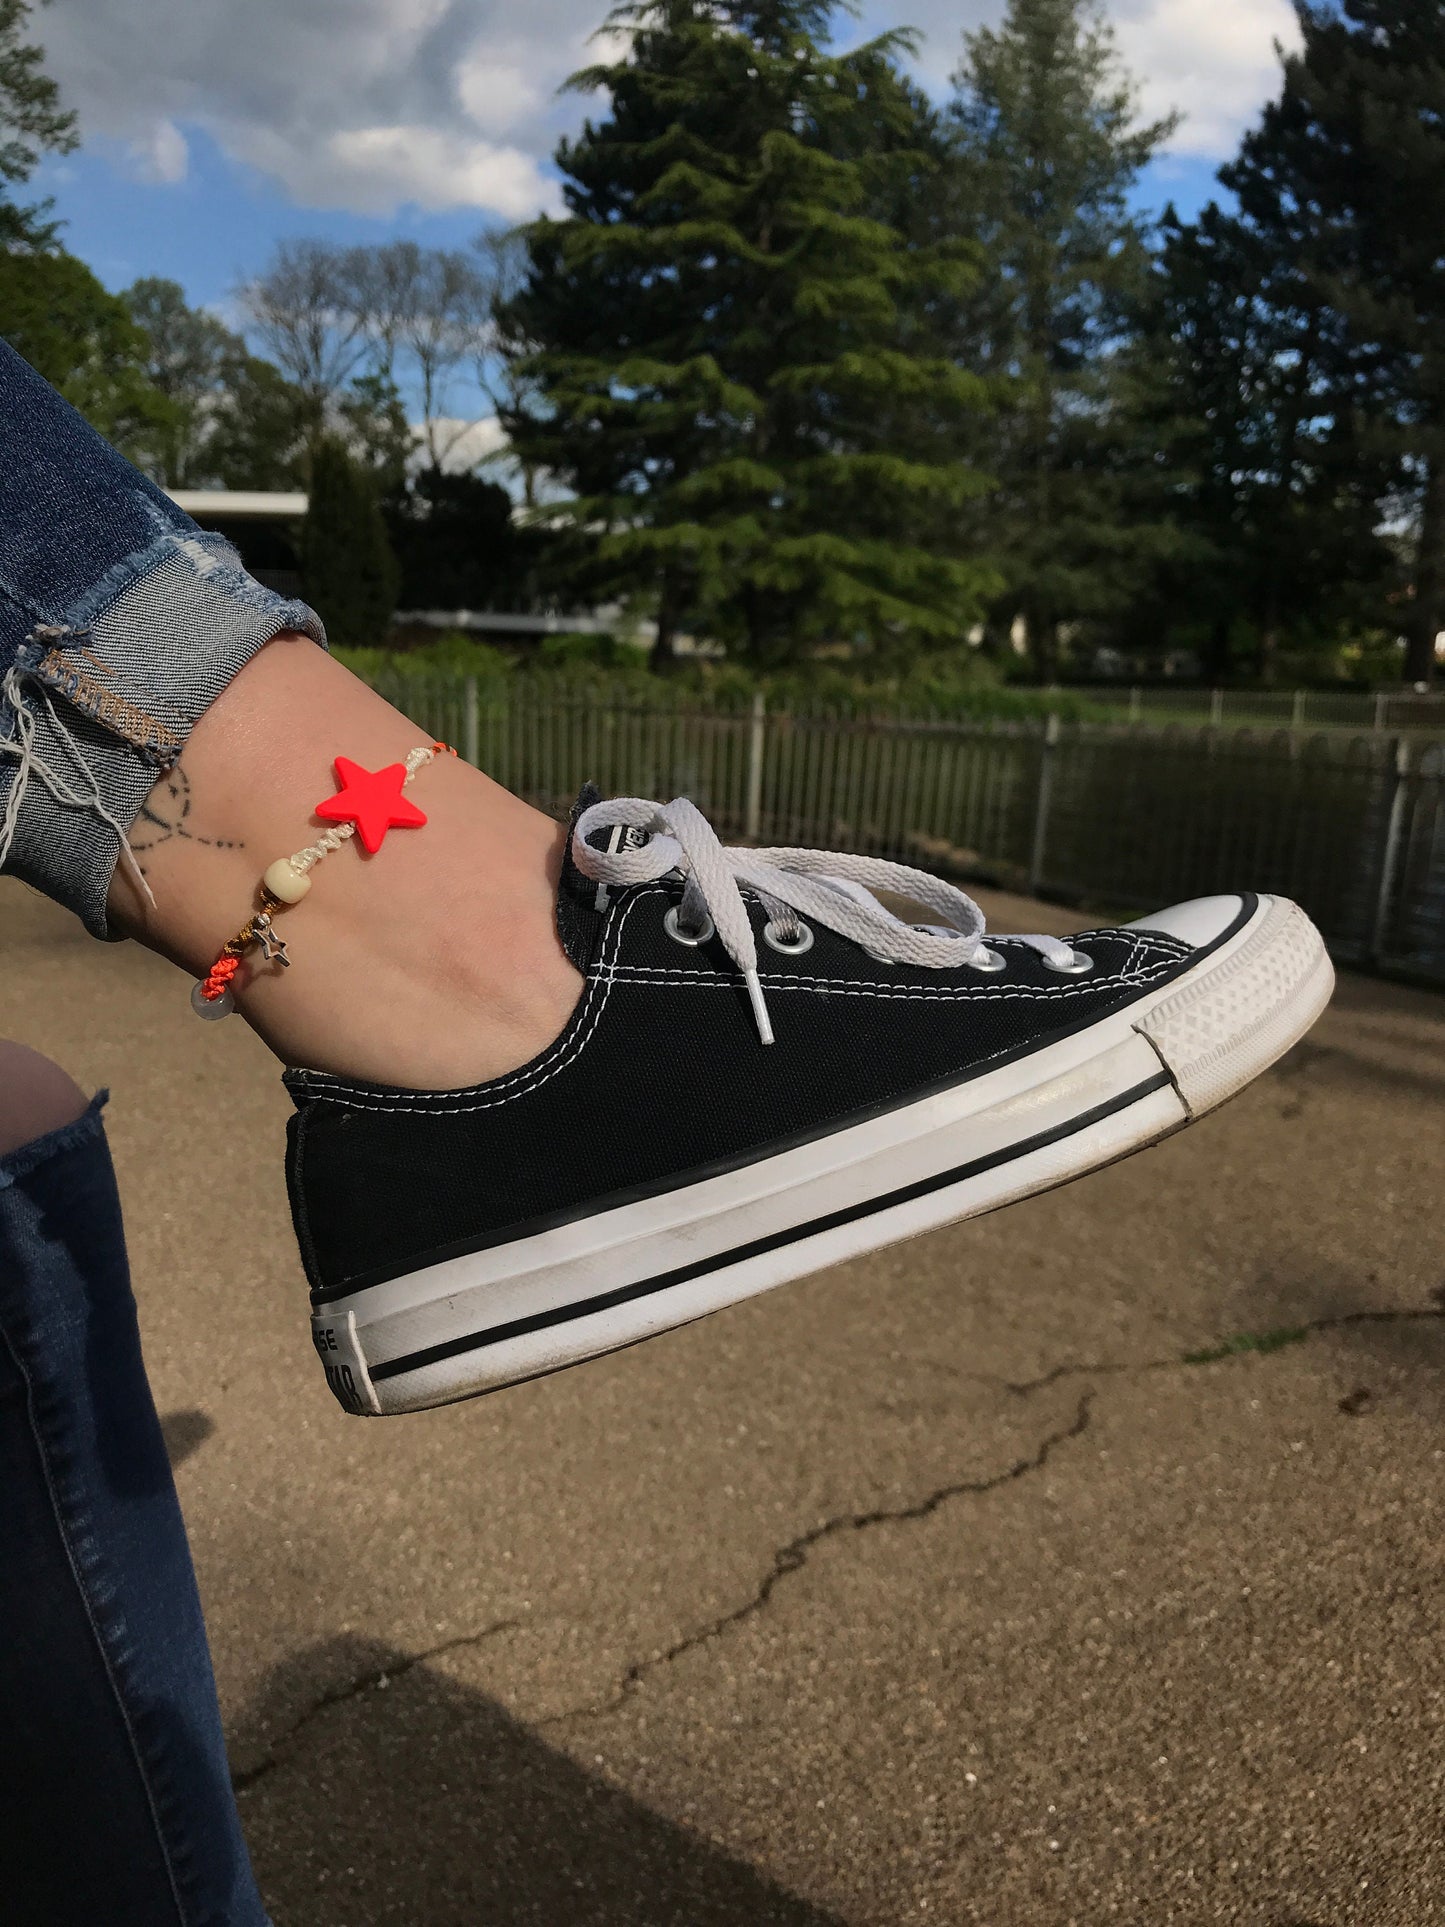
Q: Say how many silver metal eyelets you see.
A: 5